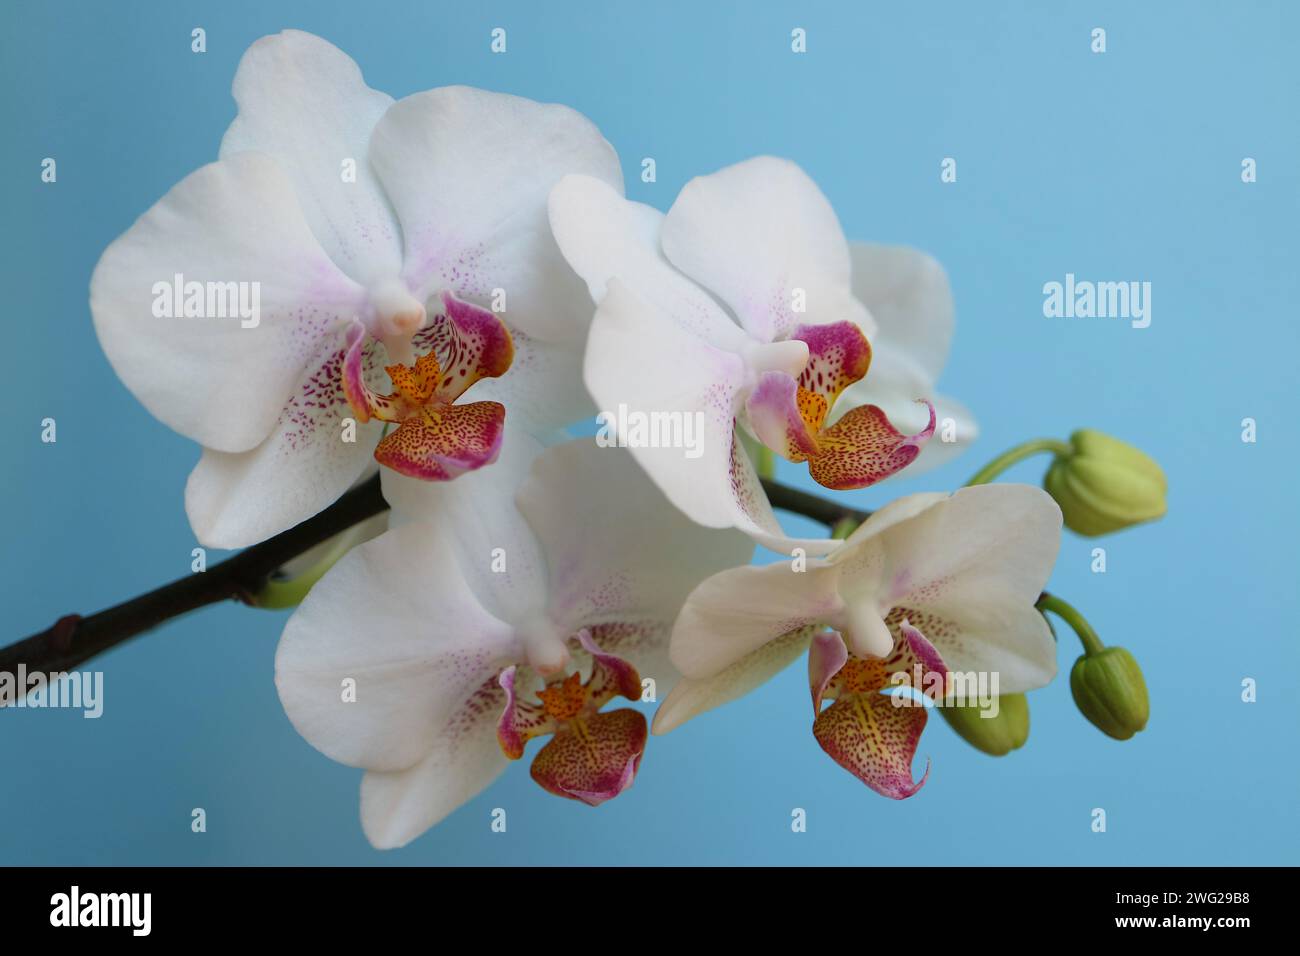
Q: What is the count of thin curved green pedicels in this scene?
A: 2